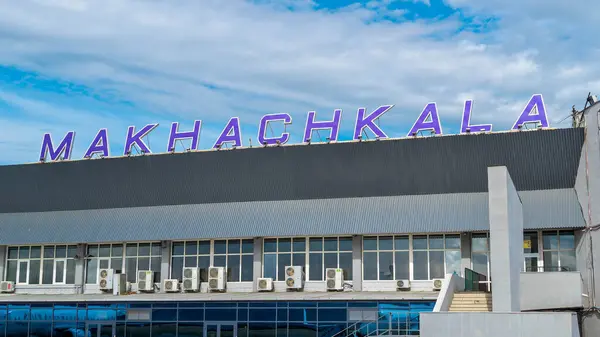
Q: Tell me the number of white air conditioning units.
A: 12